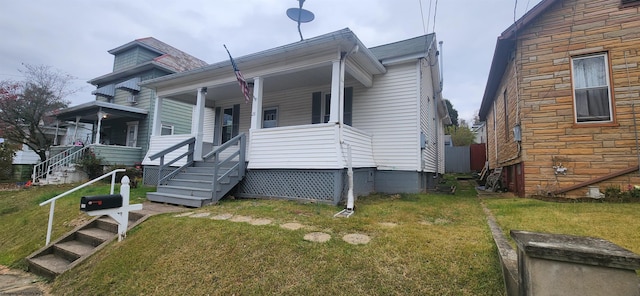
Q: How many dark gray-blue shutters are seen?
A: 4